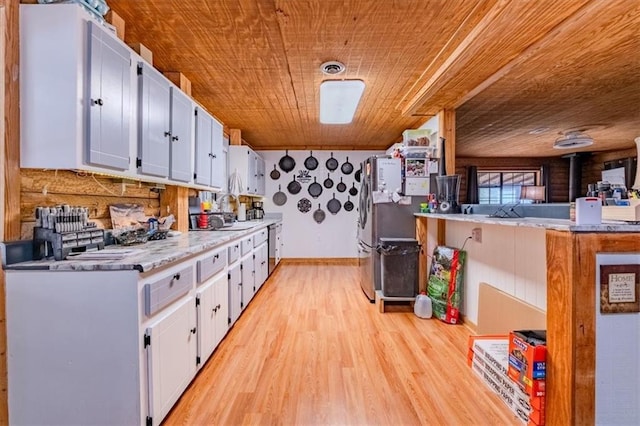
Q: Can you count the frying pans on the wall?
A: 15